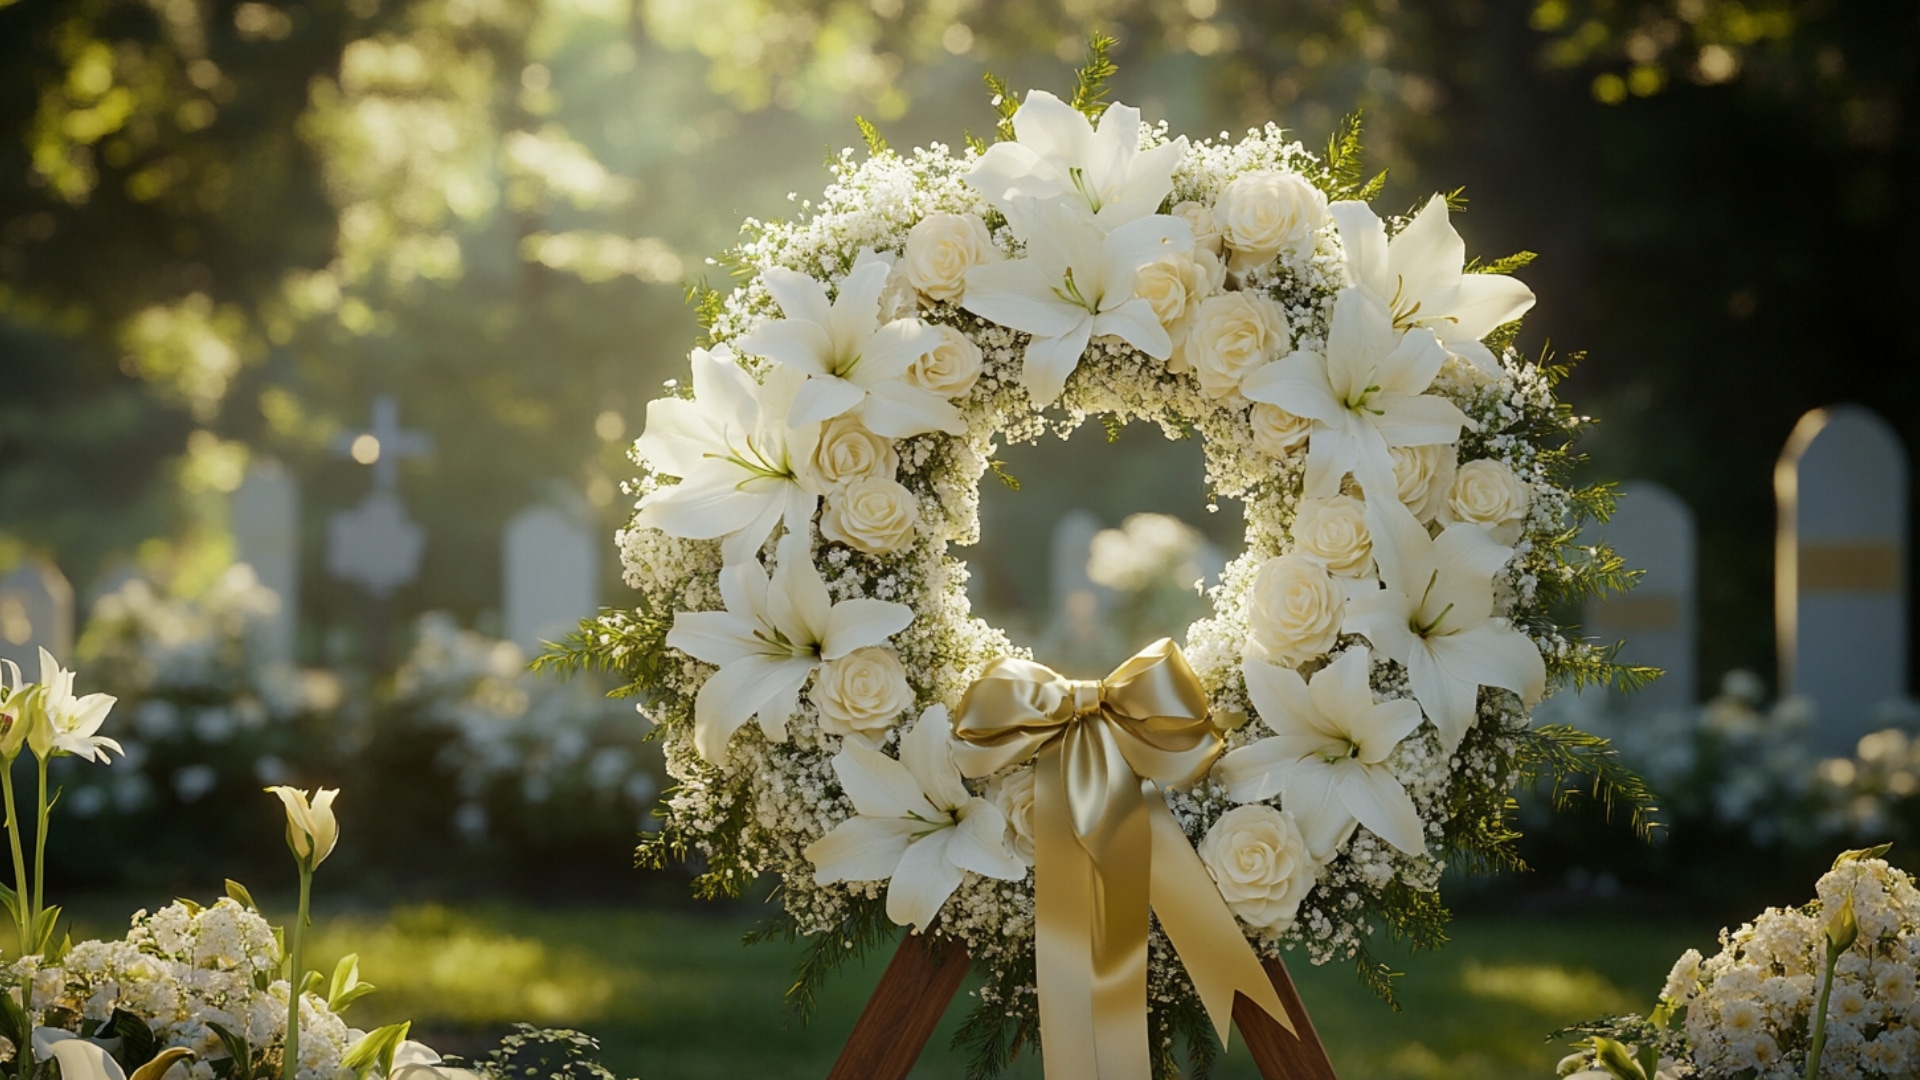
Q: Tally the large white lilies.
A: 10